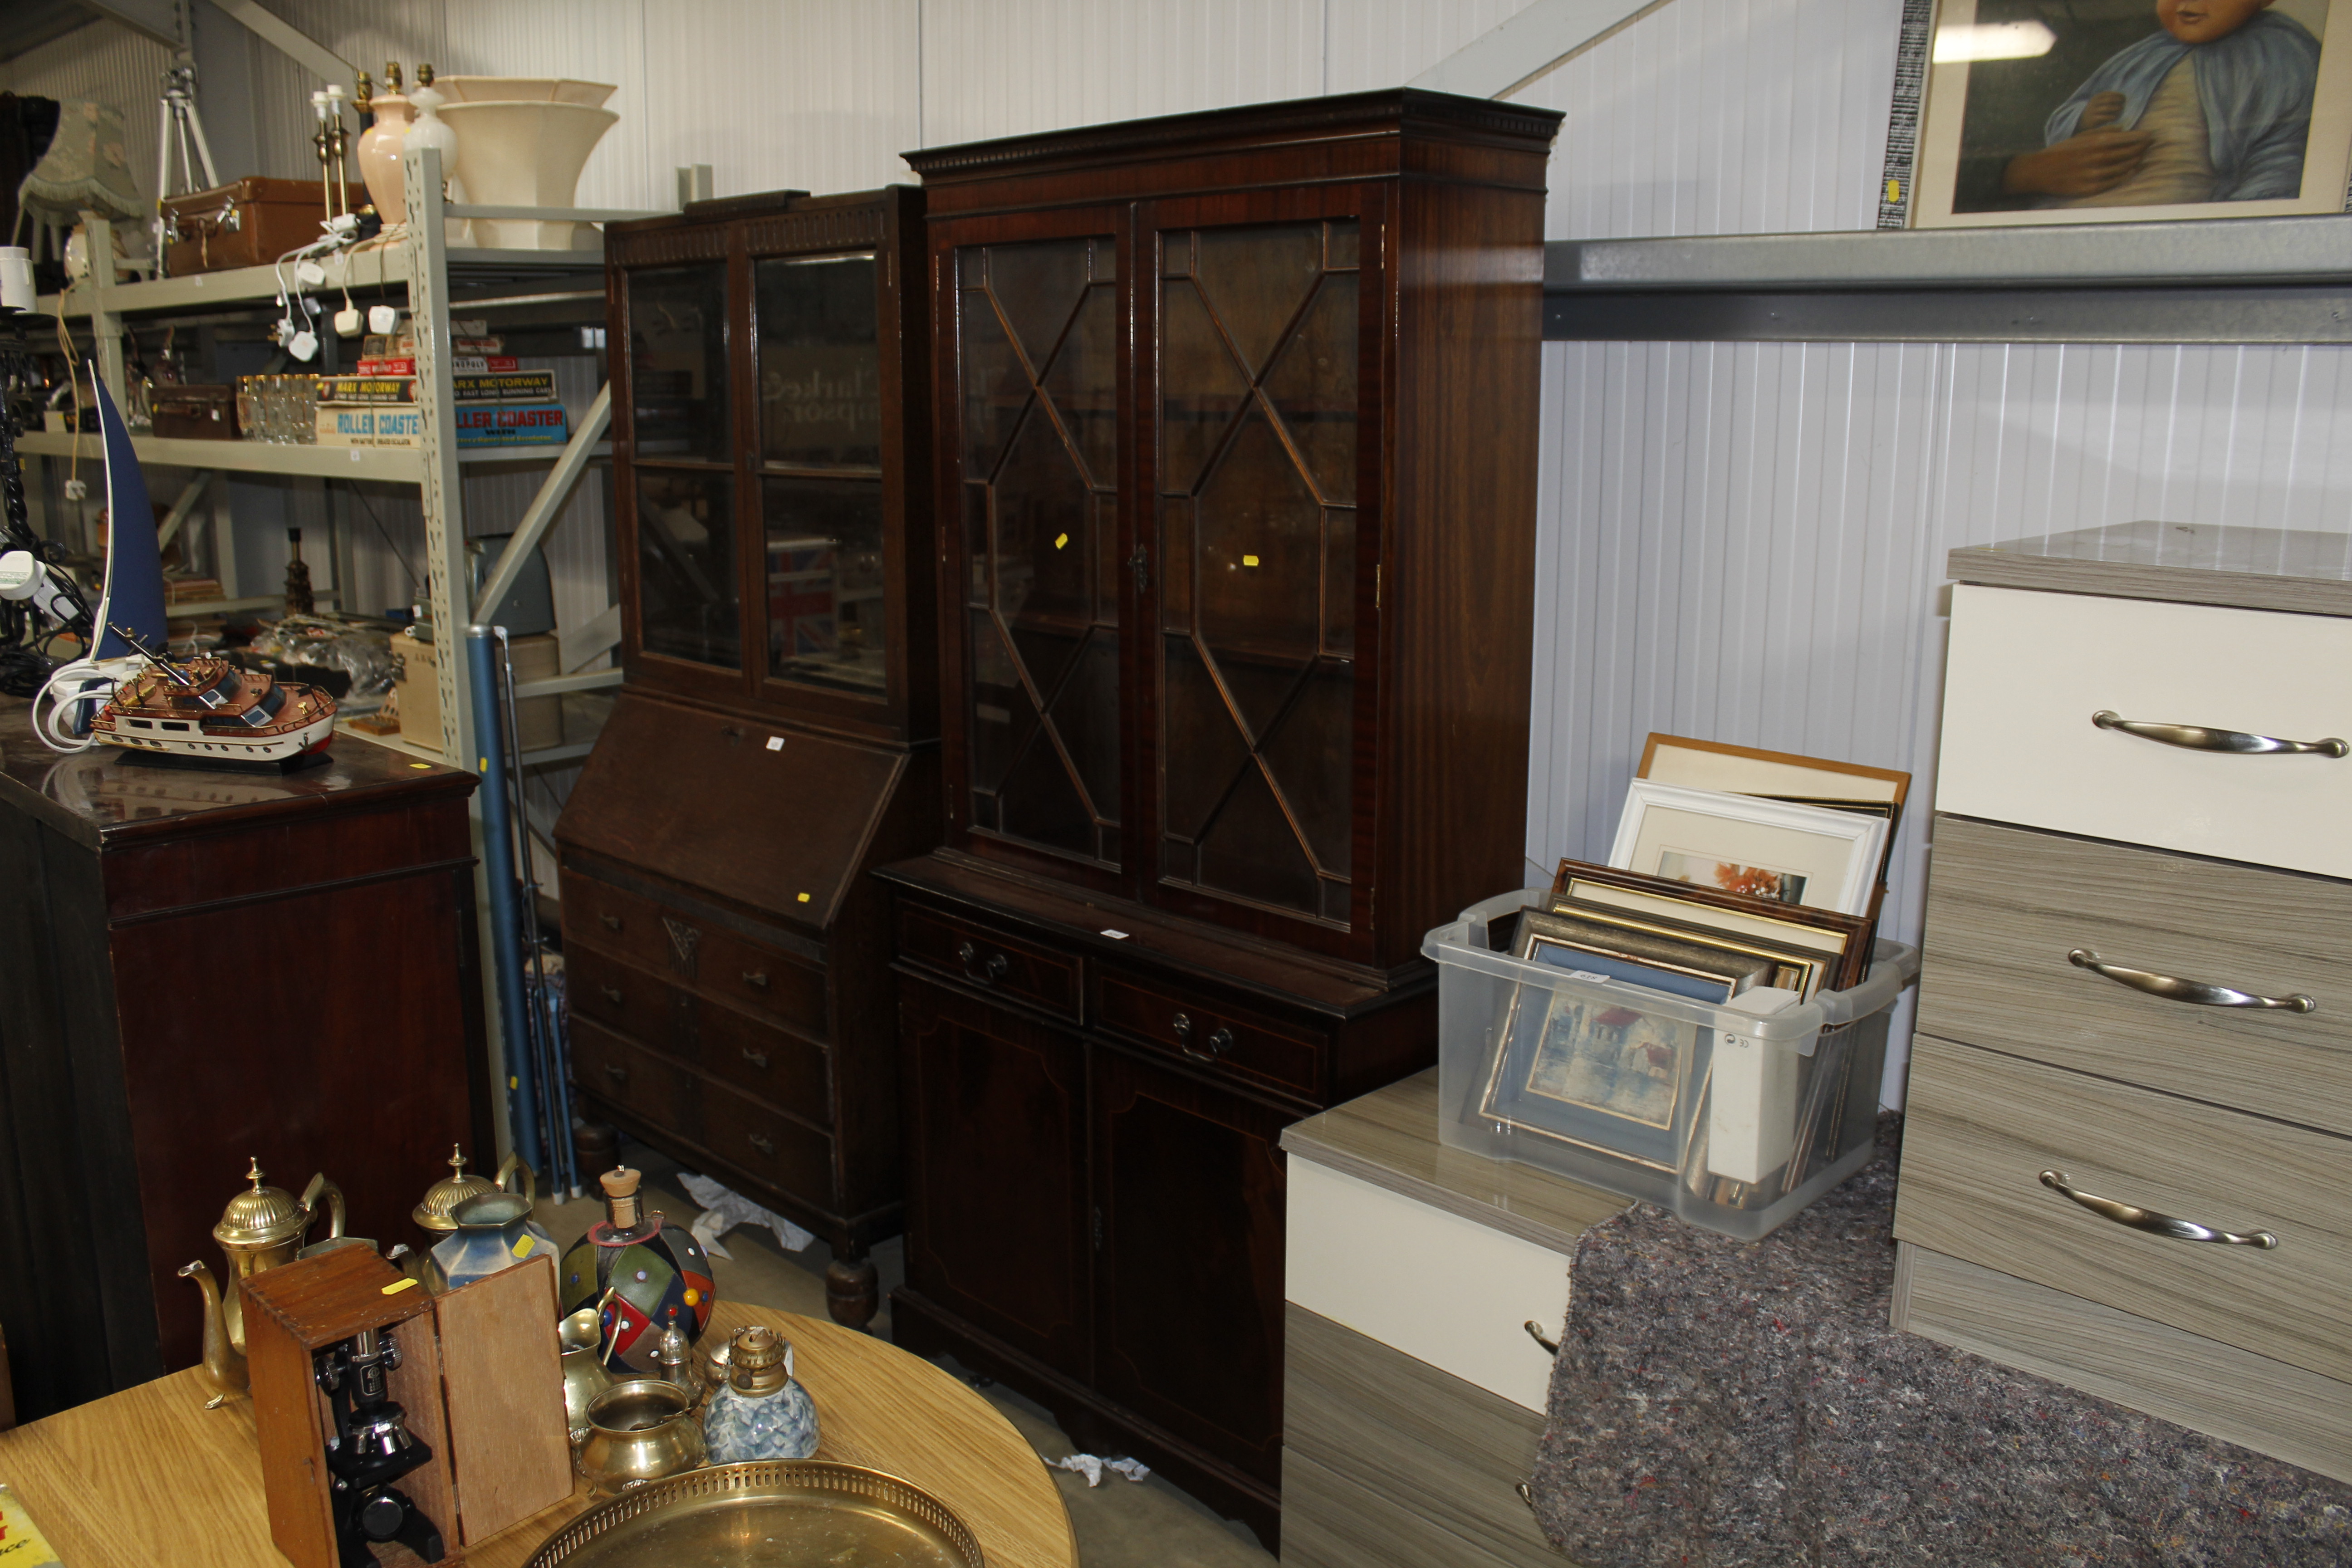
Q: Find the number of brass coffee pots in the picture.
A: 2